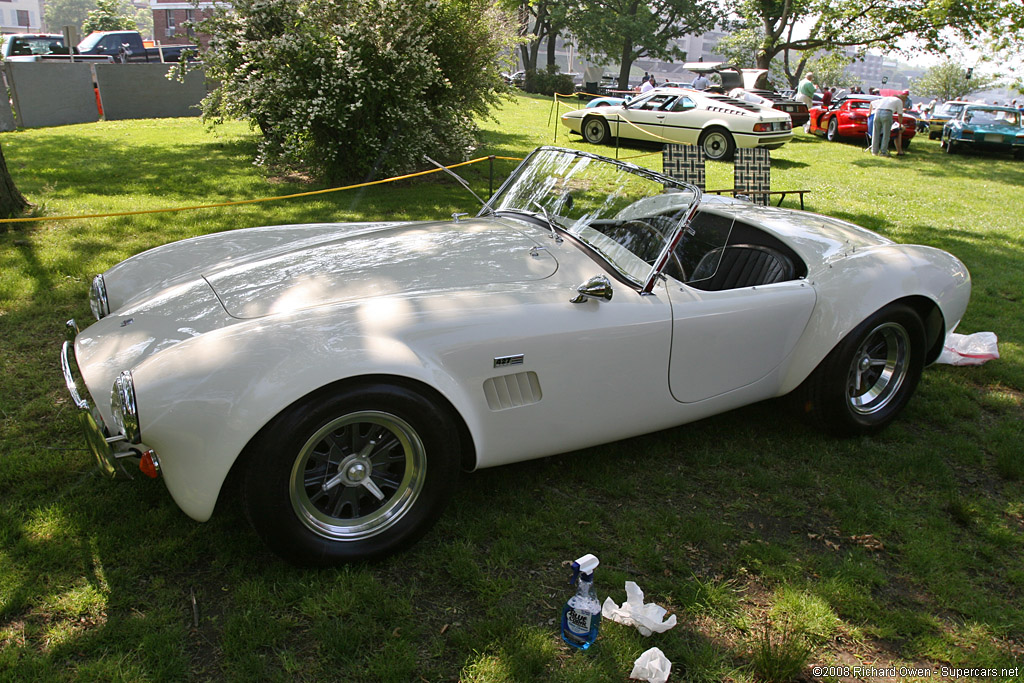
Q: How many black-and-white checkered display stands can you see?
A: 2